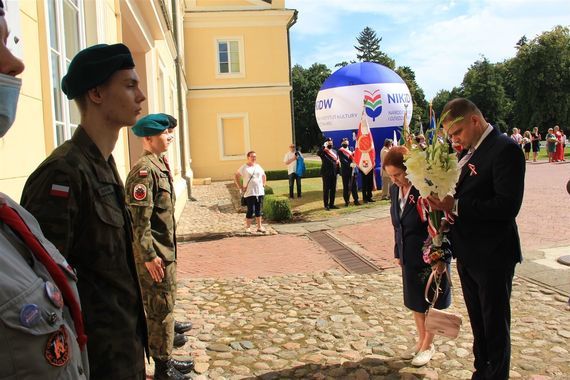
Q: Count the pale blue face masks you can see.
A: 1